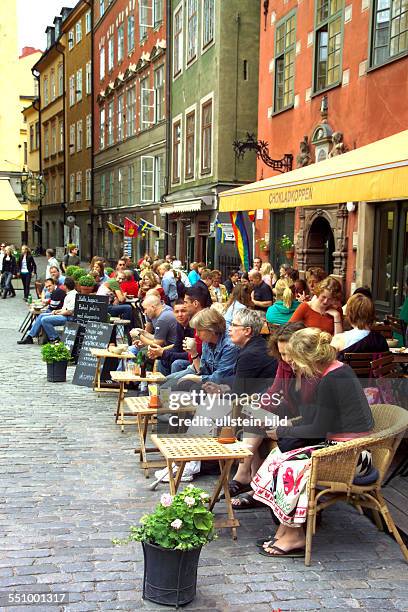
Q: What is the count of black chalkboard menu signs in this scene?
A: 3